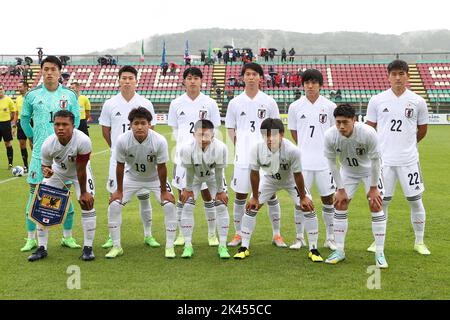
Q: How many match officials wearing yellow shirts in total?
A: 3